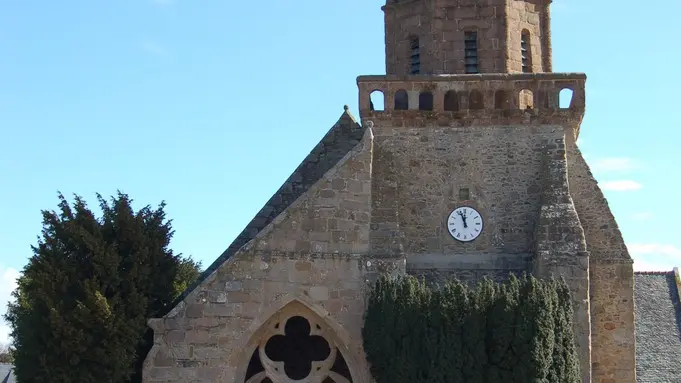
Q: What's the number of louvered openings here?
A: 3